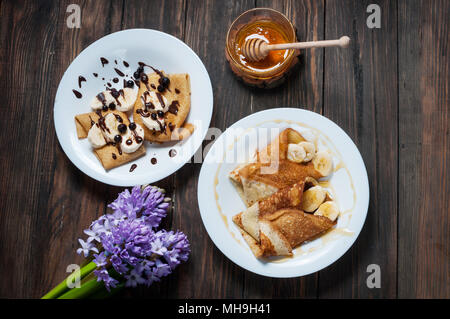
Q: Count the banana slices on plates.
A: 12